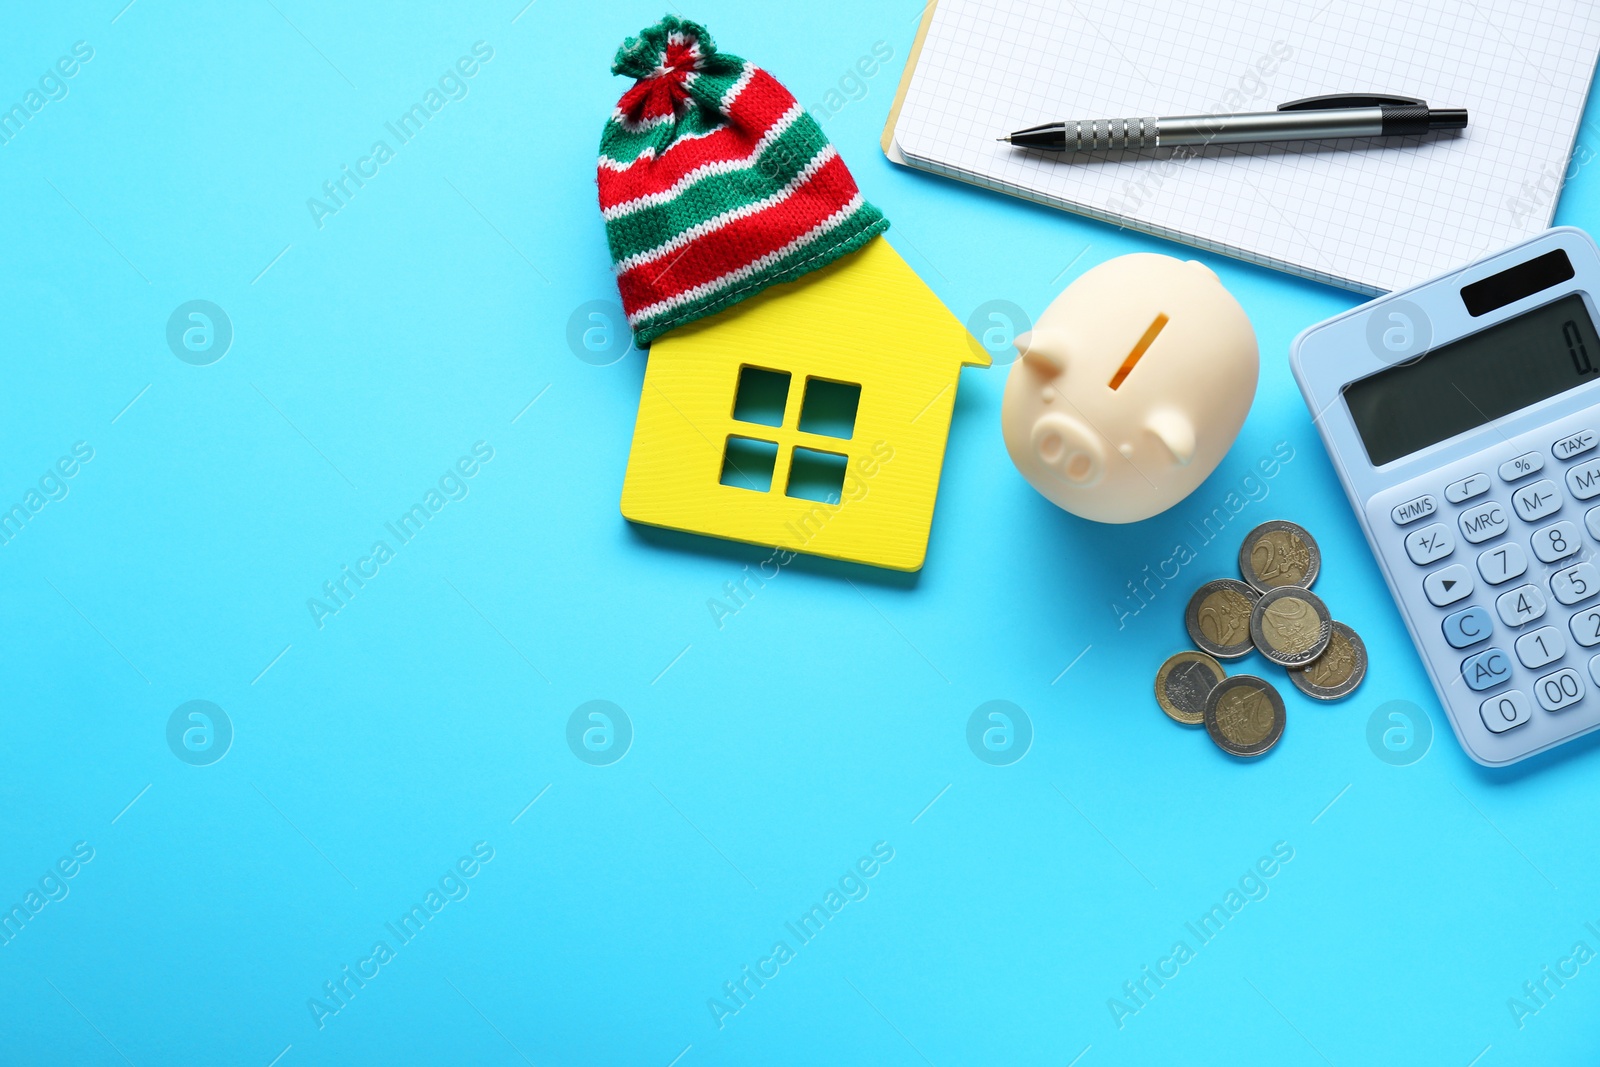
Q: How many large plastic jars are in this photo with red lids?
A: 0